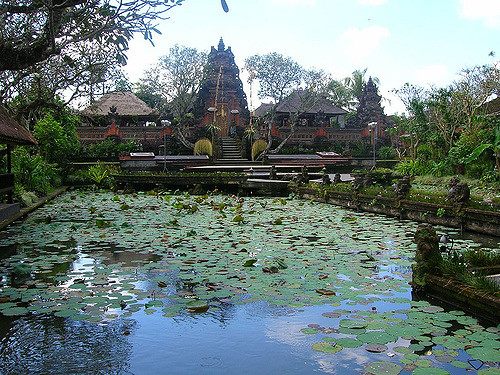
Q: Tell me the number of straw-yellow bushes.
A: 2